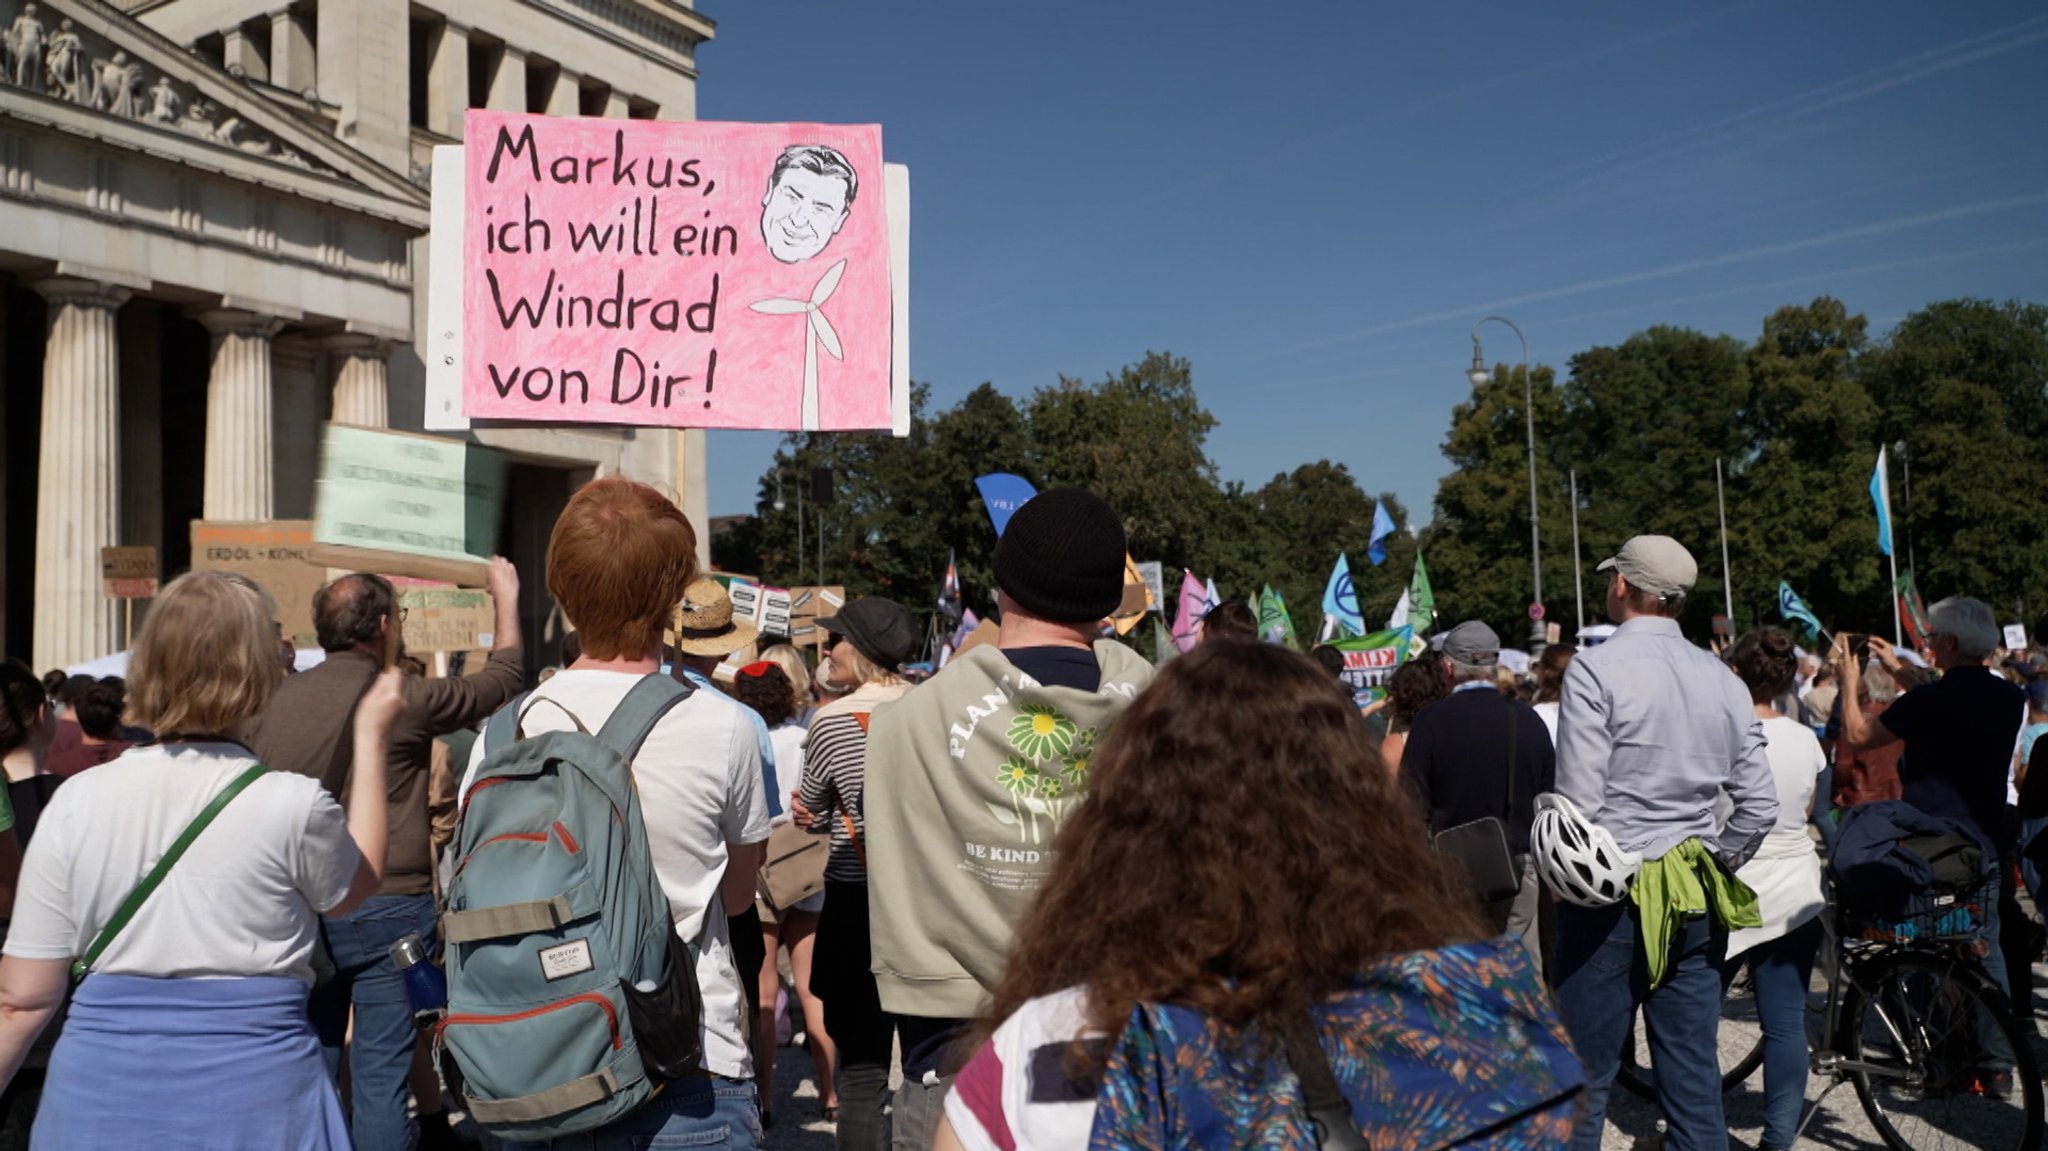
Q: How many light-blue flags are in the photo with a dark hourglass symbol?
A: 2